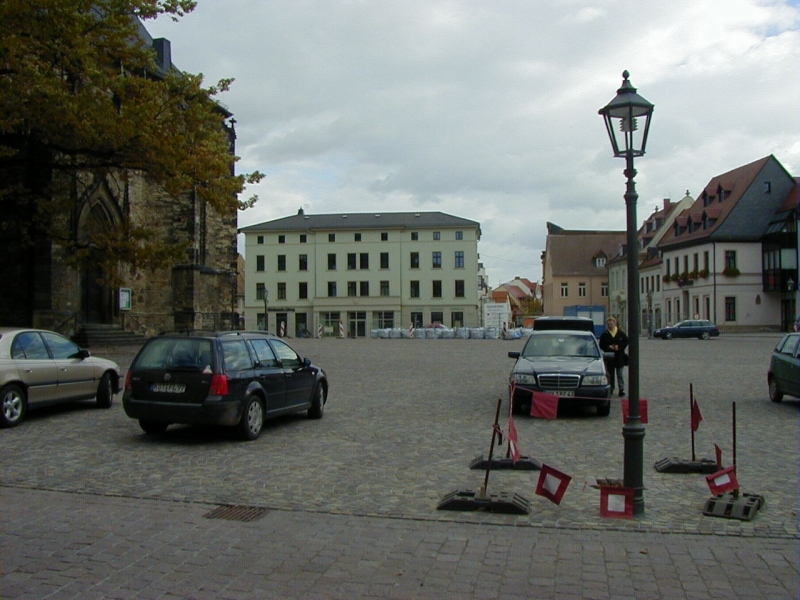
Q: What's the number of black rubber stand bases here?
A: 4